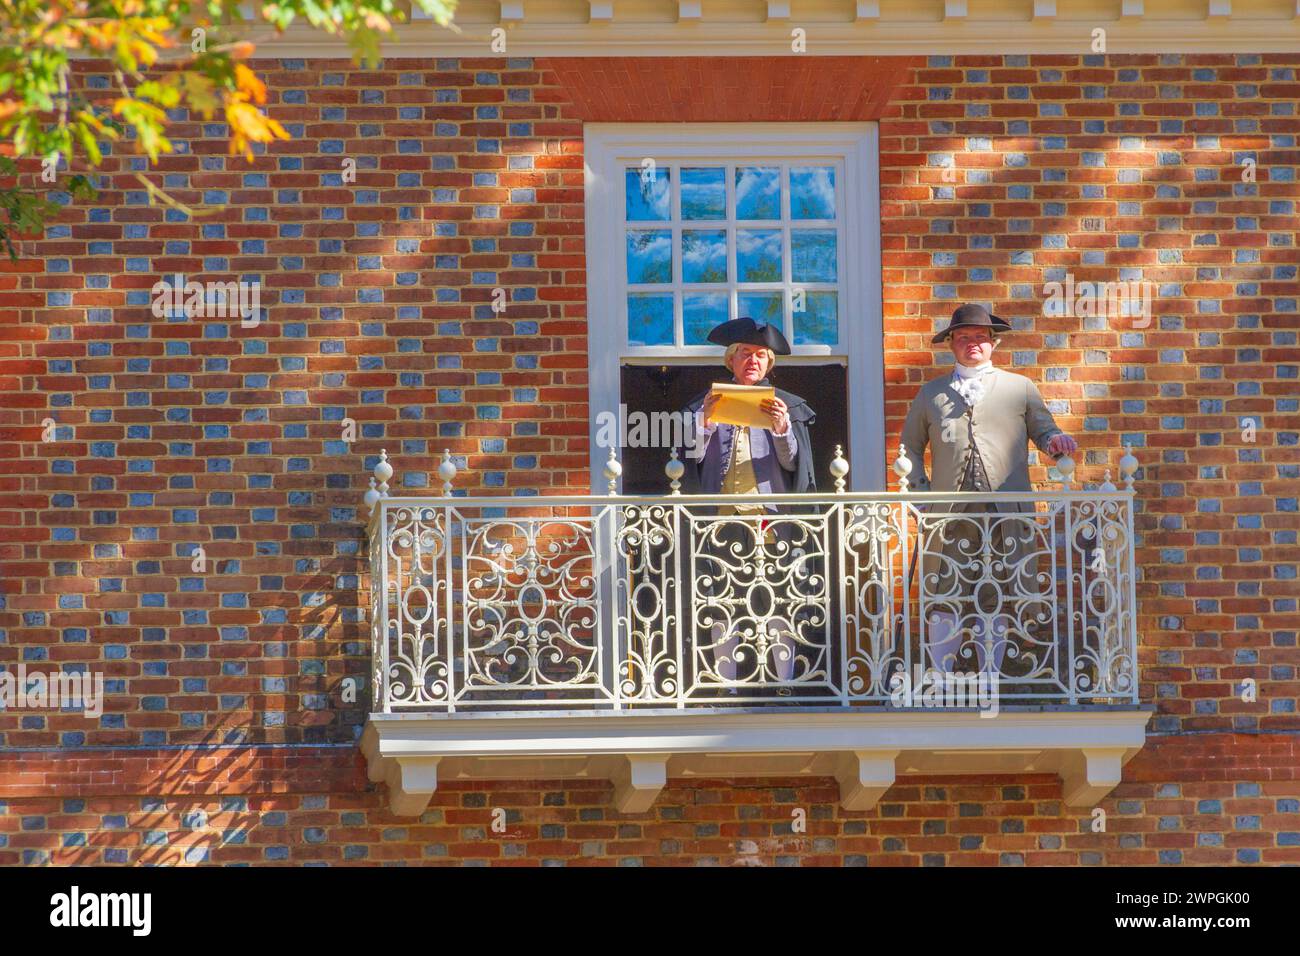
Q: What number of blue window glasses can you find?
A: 12